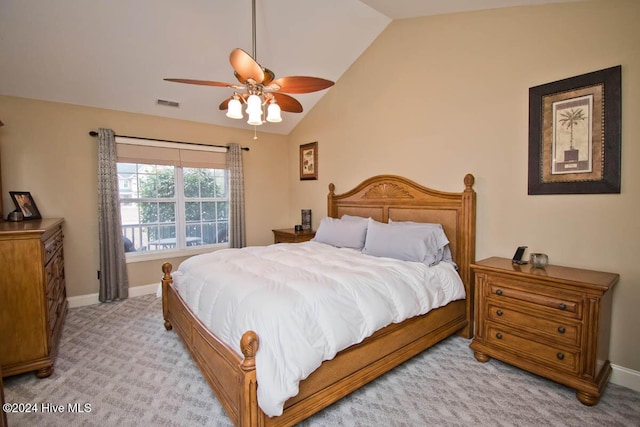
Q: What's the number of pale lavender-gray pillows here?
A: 4